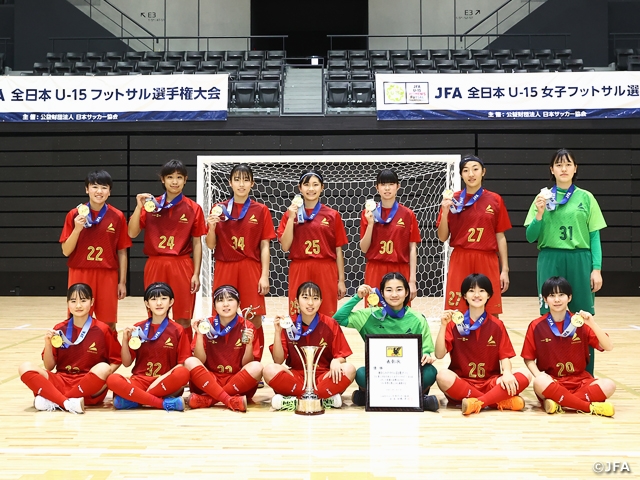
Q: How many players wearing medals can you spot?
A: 14